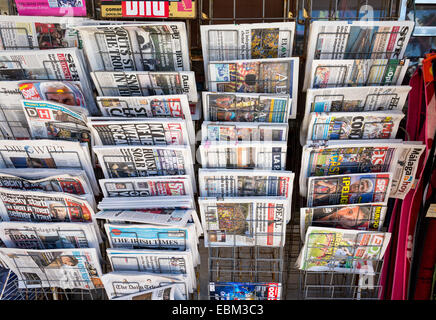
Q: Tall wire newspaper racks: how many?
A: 4